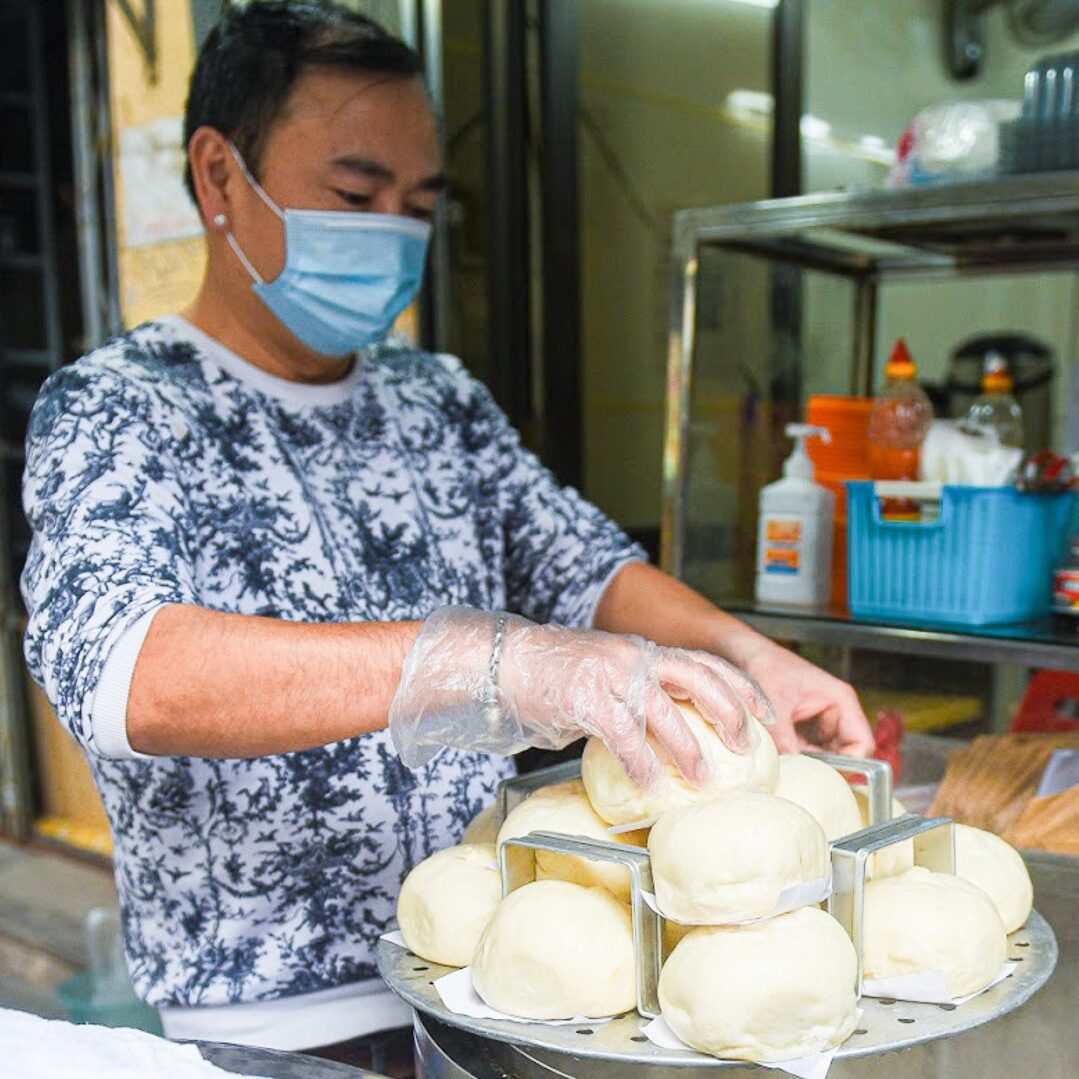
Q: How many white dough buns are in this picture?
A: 11